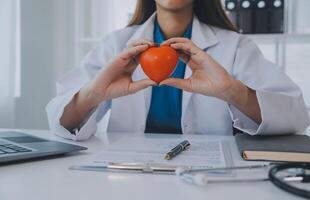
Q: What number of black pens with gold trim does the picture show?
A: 1